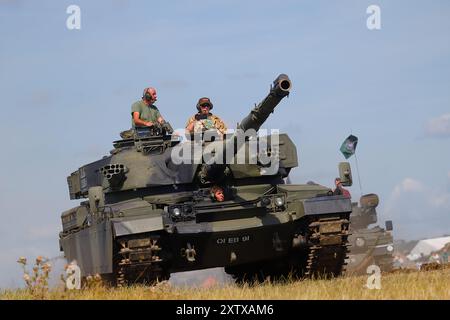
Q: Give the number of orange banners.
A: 0